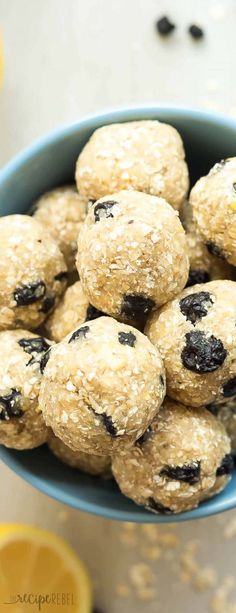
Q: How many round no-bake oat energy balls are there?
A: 13